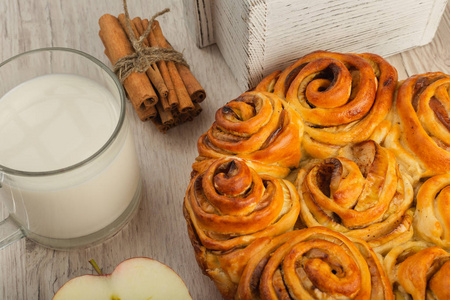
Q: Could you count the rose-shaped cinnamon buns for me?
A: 8